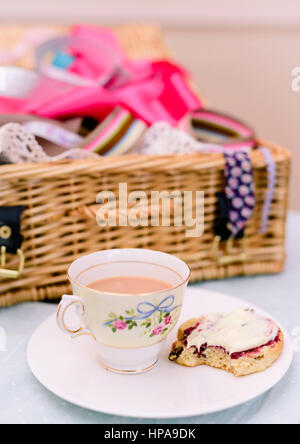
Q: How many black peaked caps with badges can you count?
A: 0